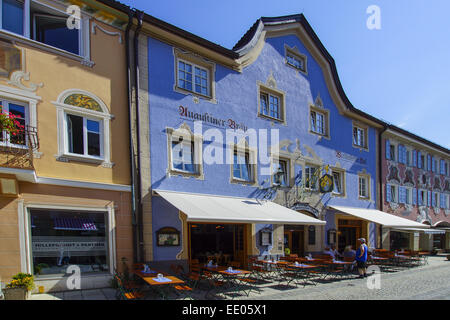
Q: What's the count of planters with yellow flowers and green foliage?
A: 1